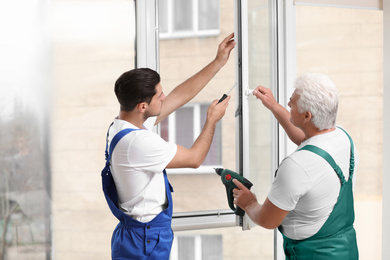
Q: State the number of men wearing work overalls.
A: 2